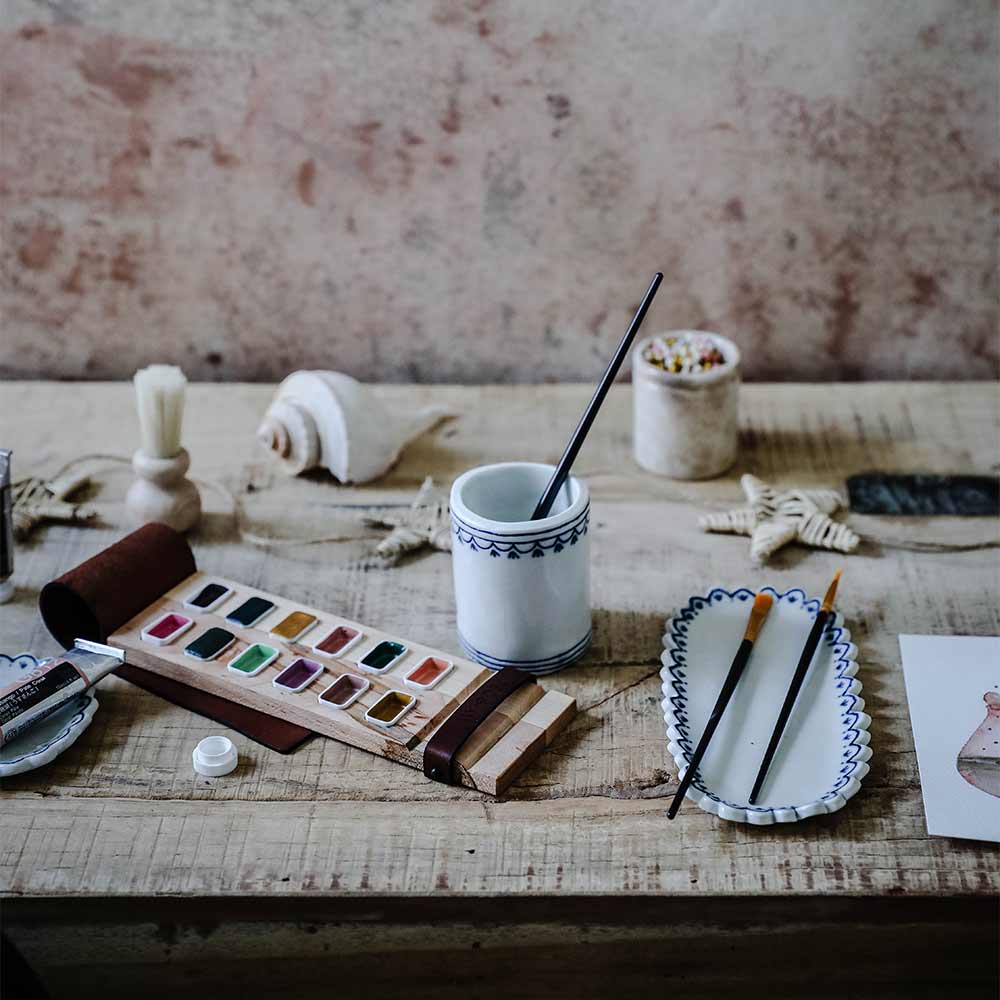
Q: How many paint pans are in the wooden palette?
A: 12